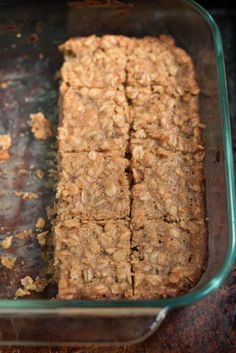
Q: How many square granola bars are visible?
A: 8